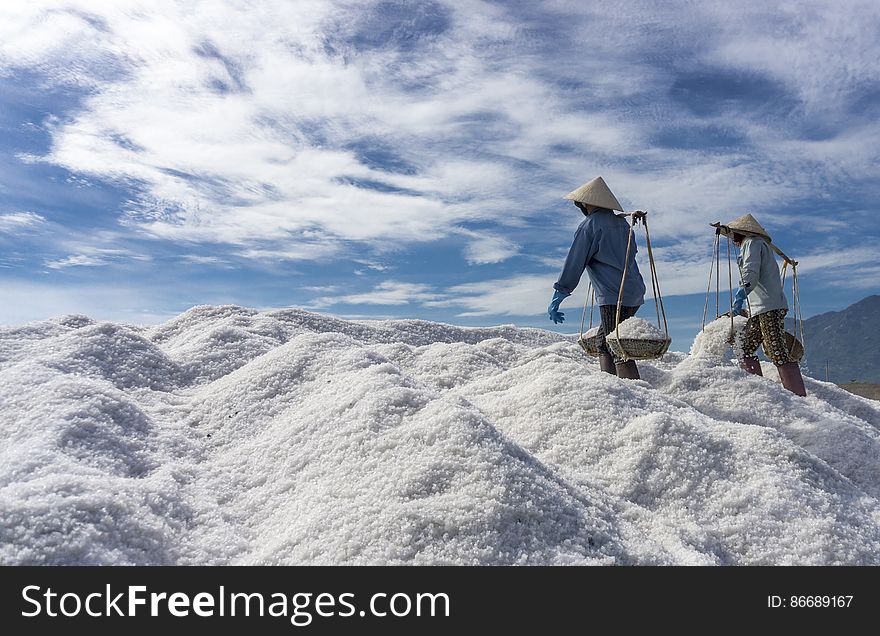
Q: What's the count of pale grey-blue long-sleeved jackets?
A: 1